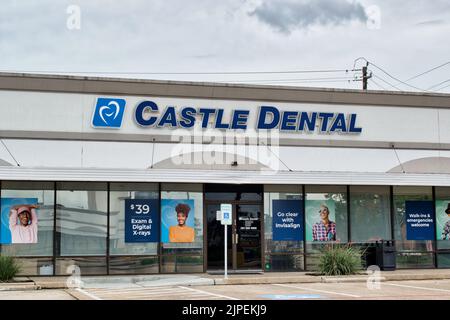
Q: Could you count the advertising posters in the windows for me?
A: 7